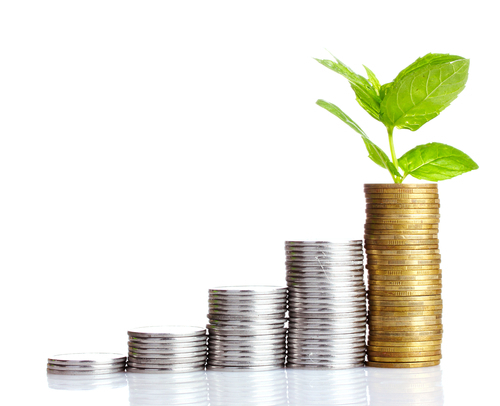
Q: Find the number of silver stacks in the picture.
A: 4